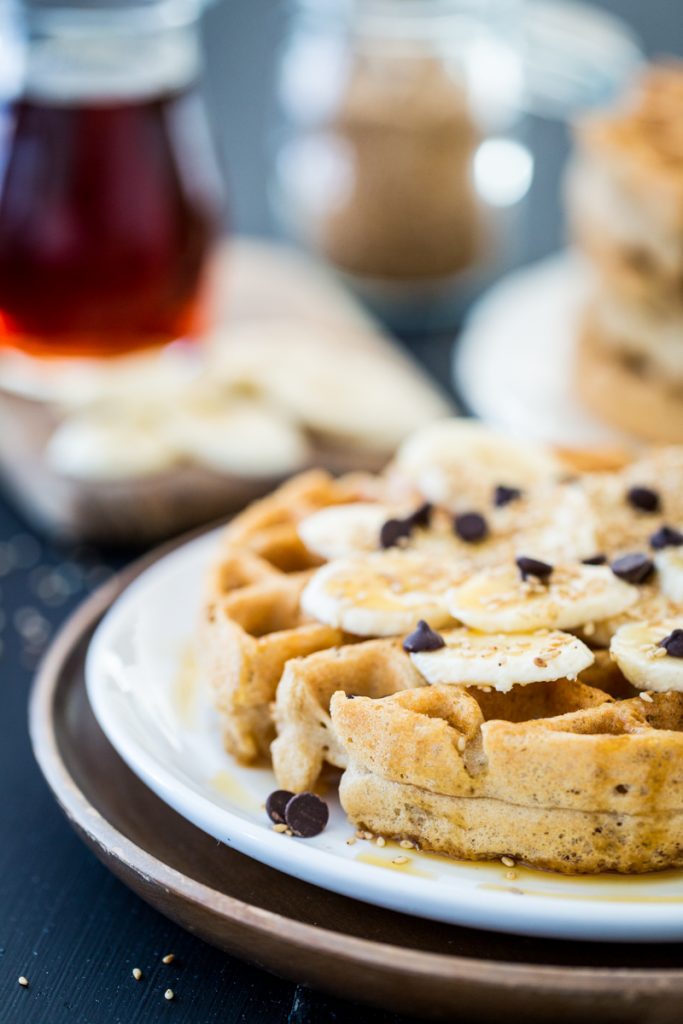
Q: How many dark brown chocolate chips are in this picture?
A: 13